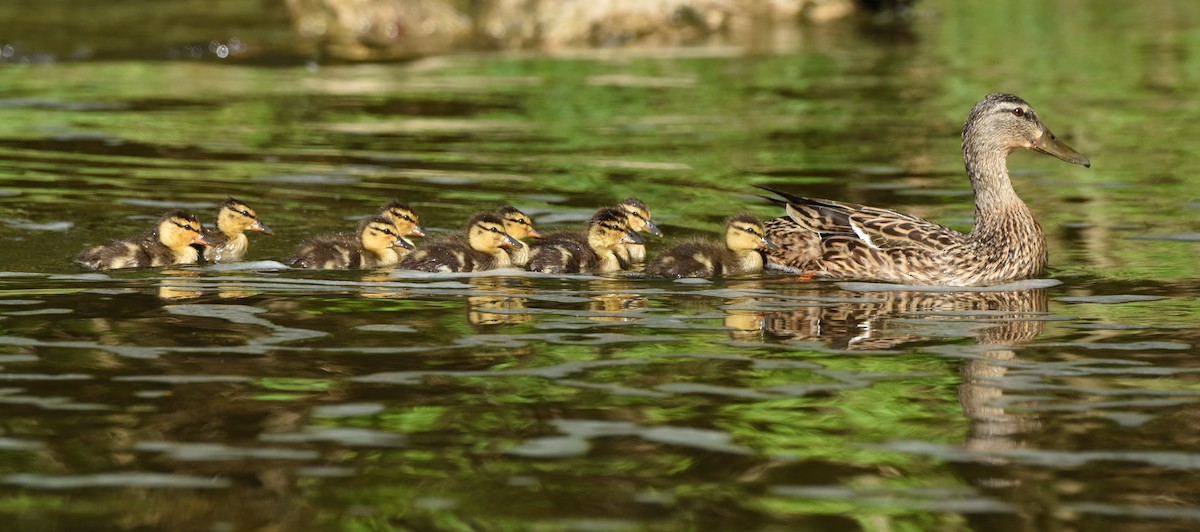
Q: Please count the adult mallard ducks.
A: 1